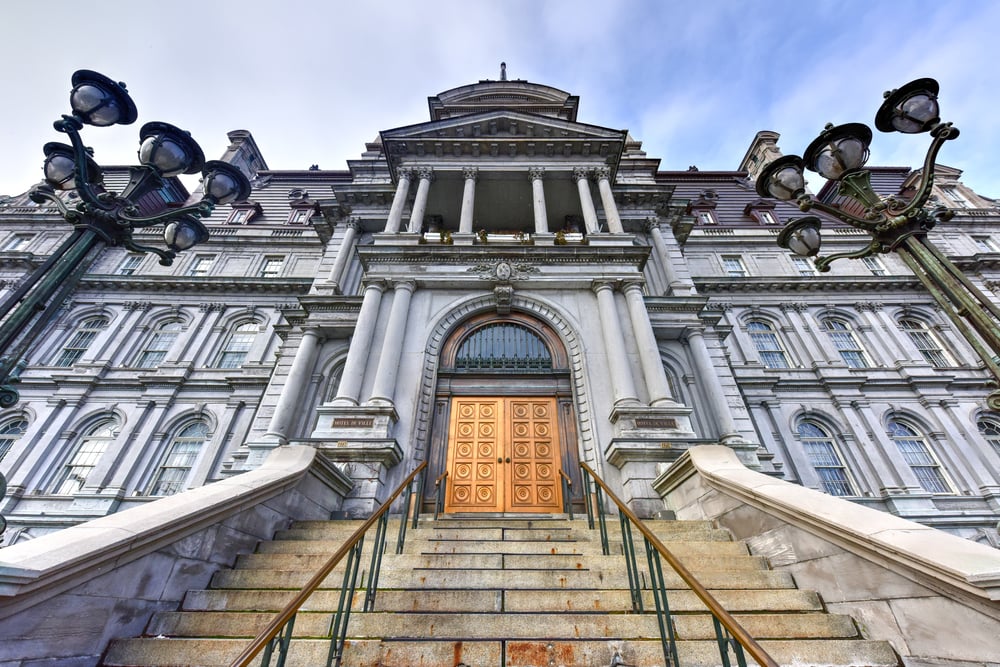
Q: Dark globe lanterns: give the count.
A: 9